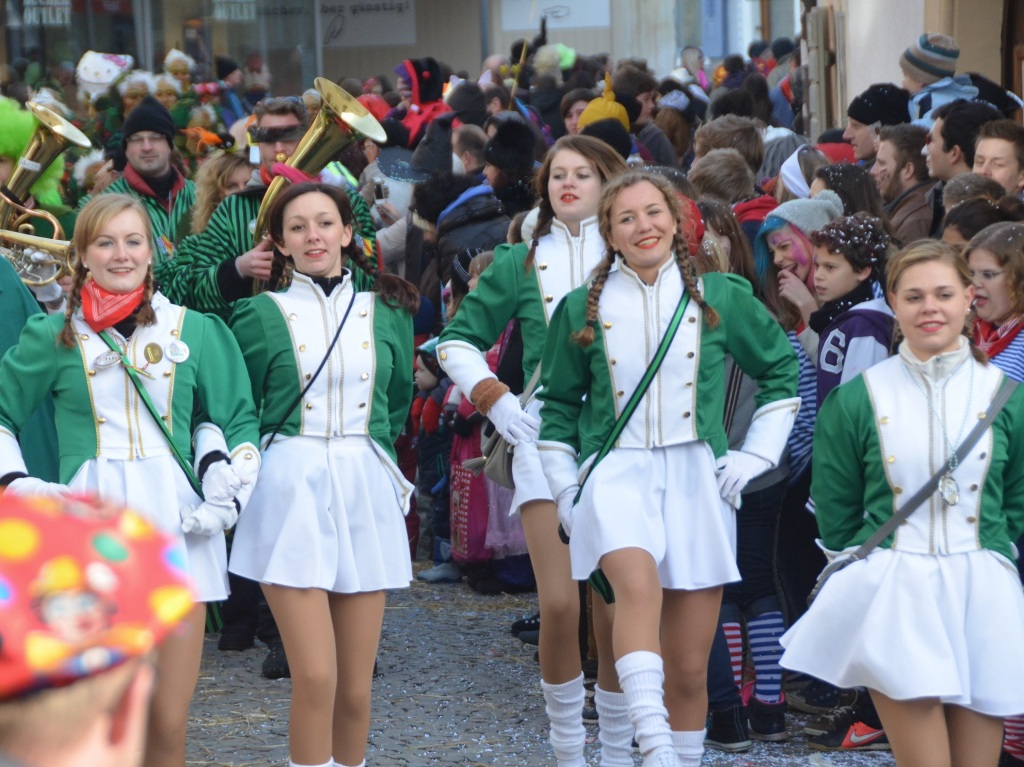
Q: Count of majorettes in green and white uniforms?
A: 5